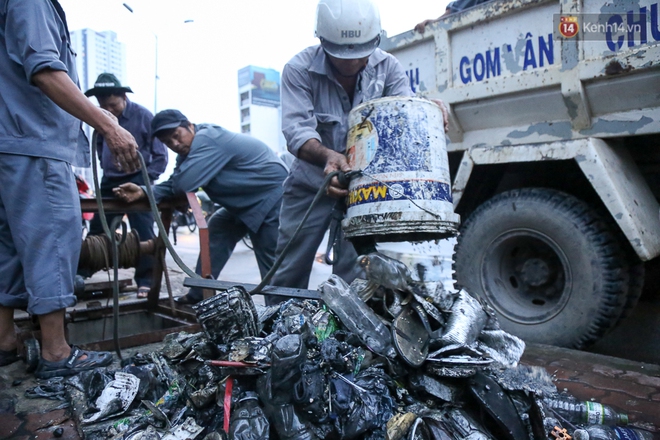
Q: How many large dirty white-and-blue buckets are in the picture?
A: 1